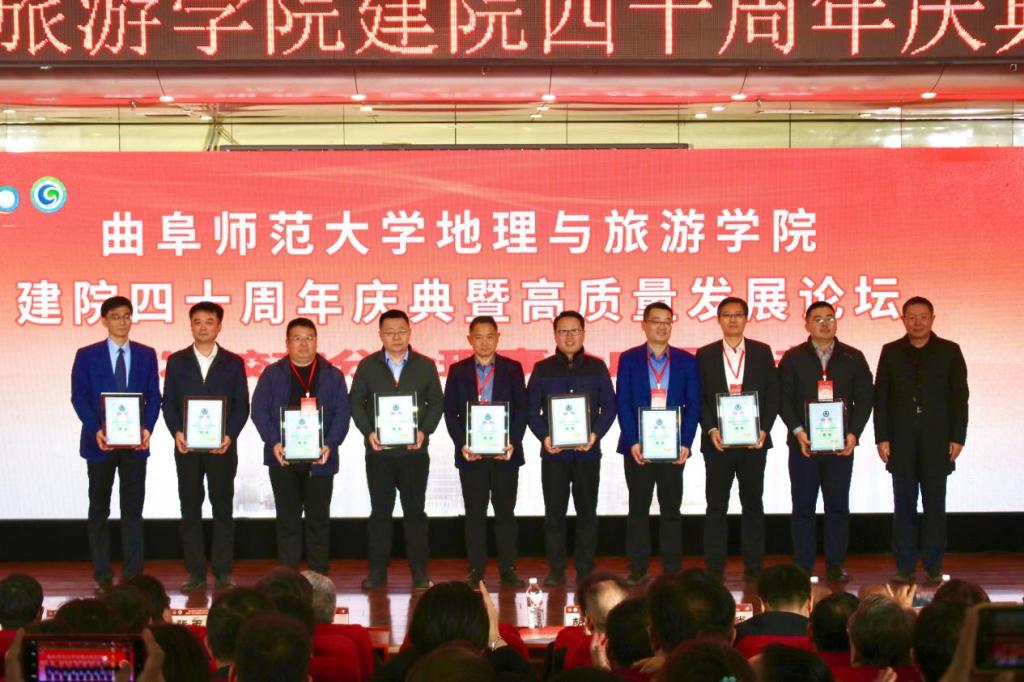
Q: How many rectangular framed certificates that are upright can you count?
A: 9